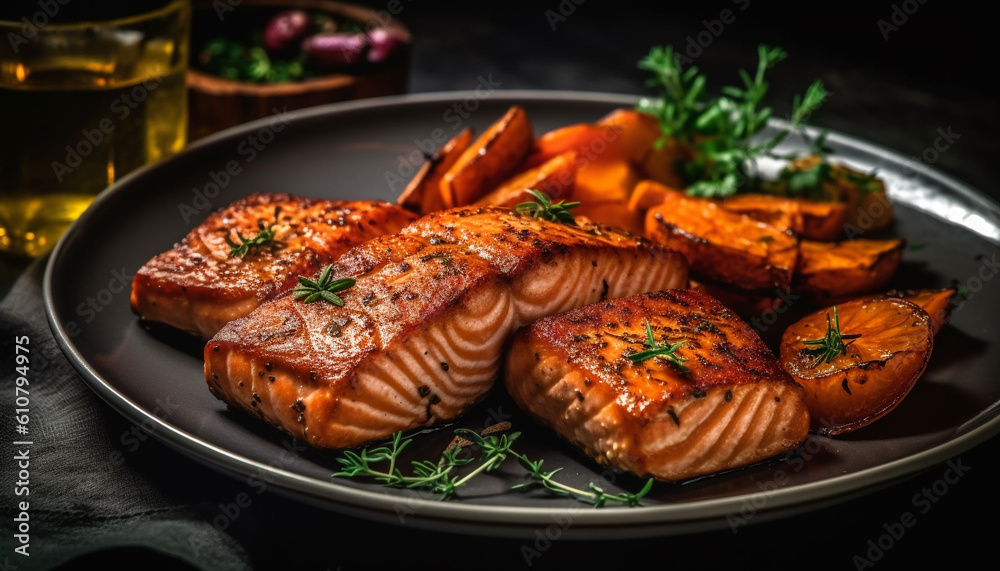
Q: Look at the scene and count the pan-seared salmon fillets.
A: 3